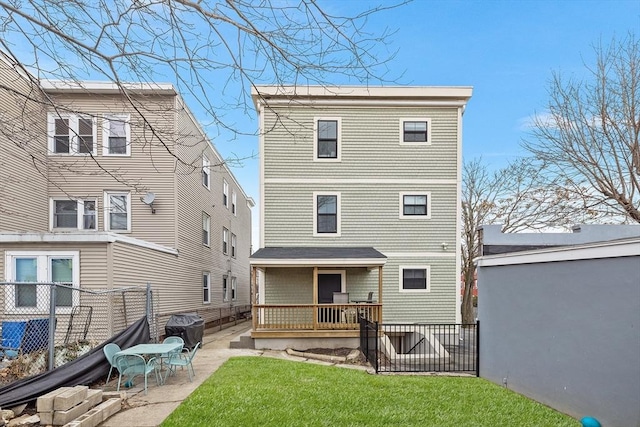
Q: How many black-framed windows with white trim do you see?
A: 5